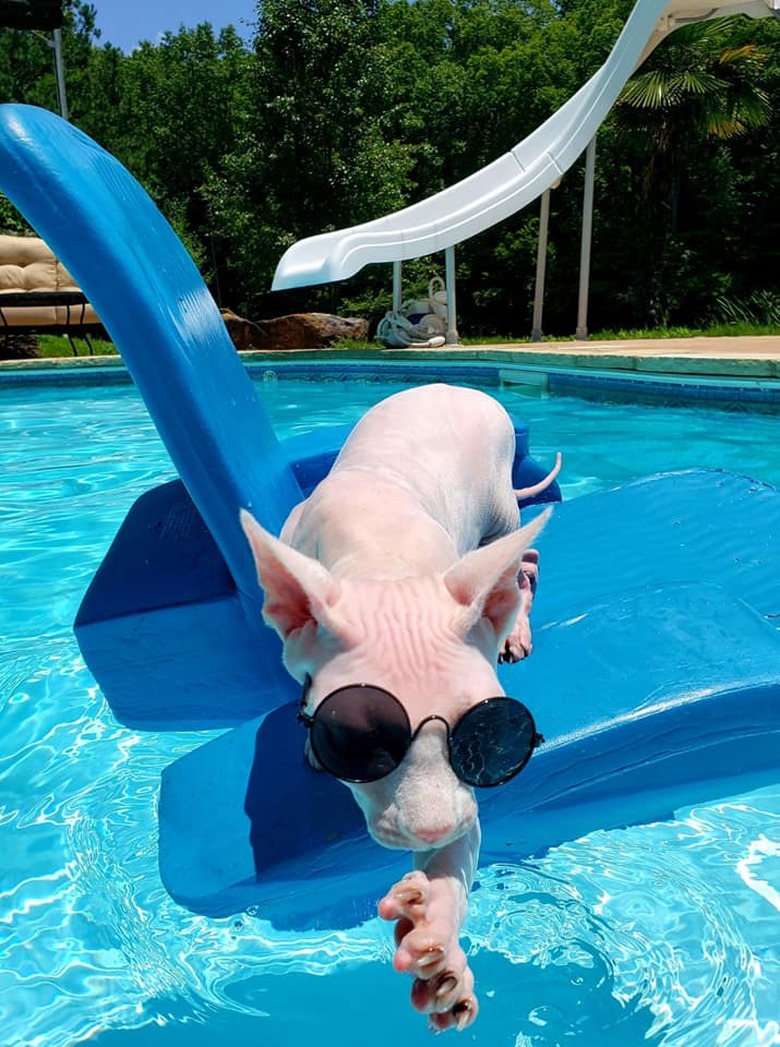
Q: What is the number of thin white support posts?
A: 4